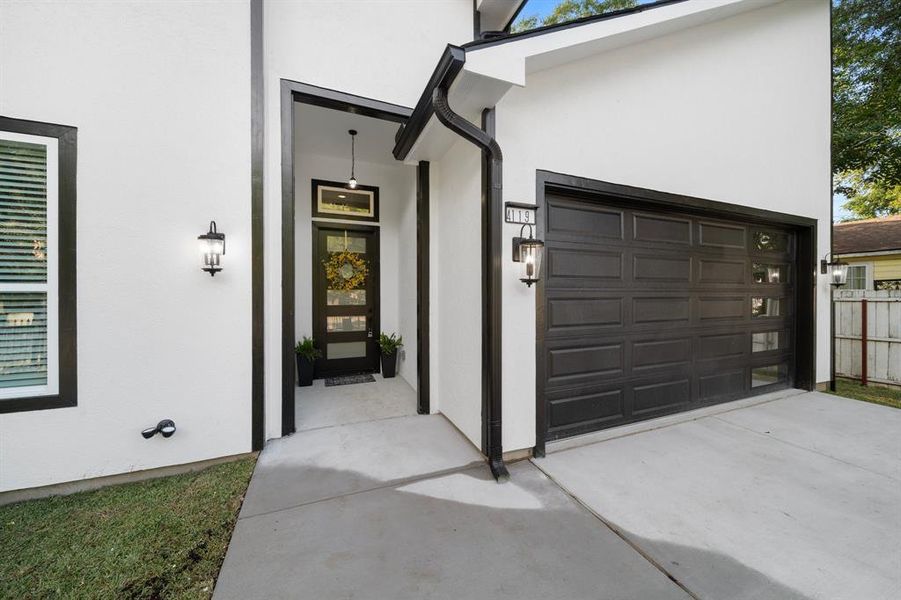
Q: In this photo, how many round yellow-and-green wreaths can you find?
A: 1